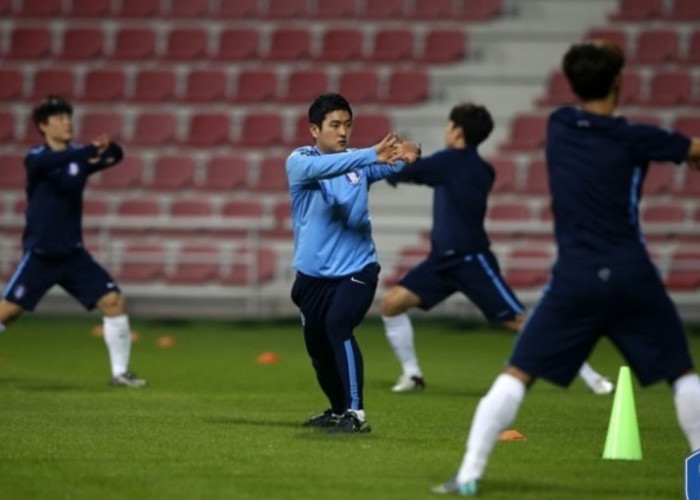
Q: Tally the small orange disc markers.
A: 5